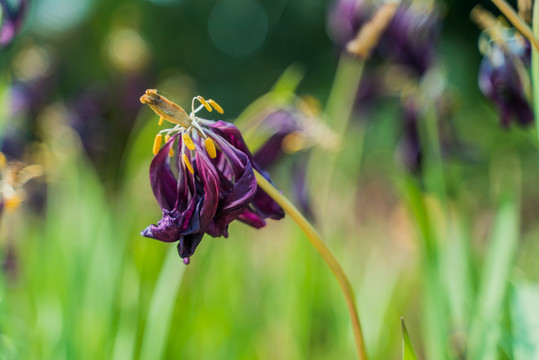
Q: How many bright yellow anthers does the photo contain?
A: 8